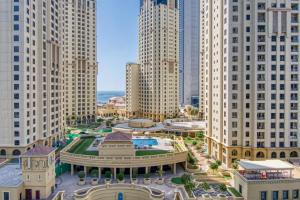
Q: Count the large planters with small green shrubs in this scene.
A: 7